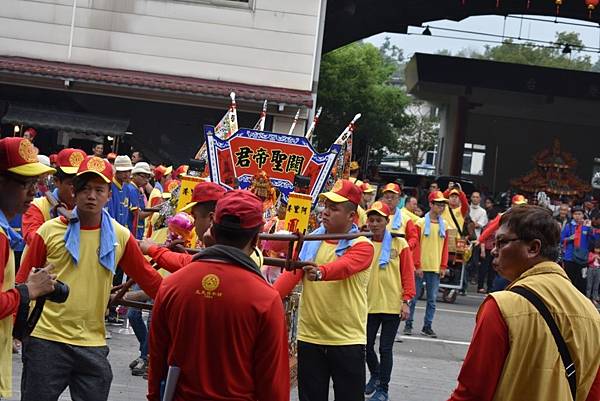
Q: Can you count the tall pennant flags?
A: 5